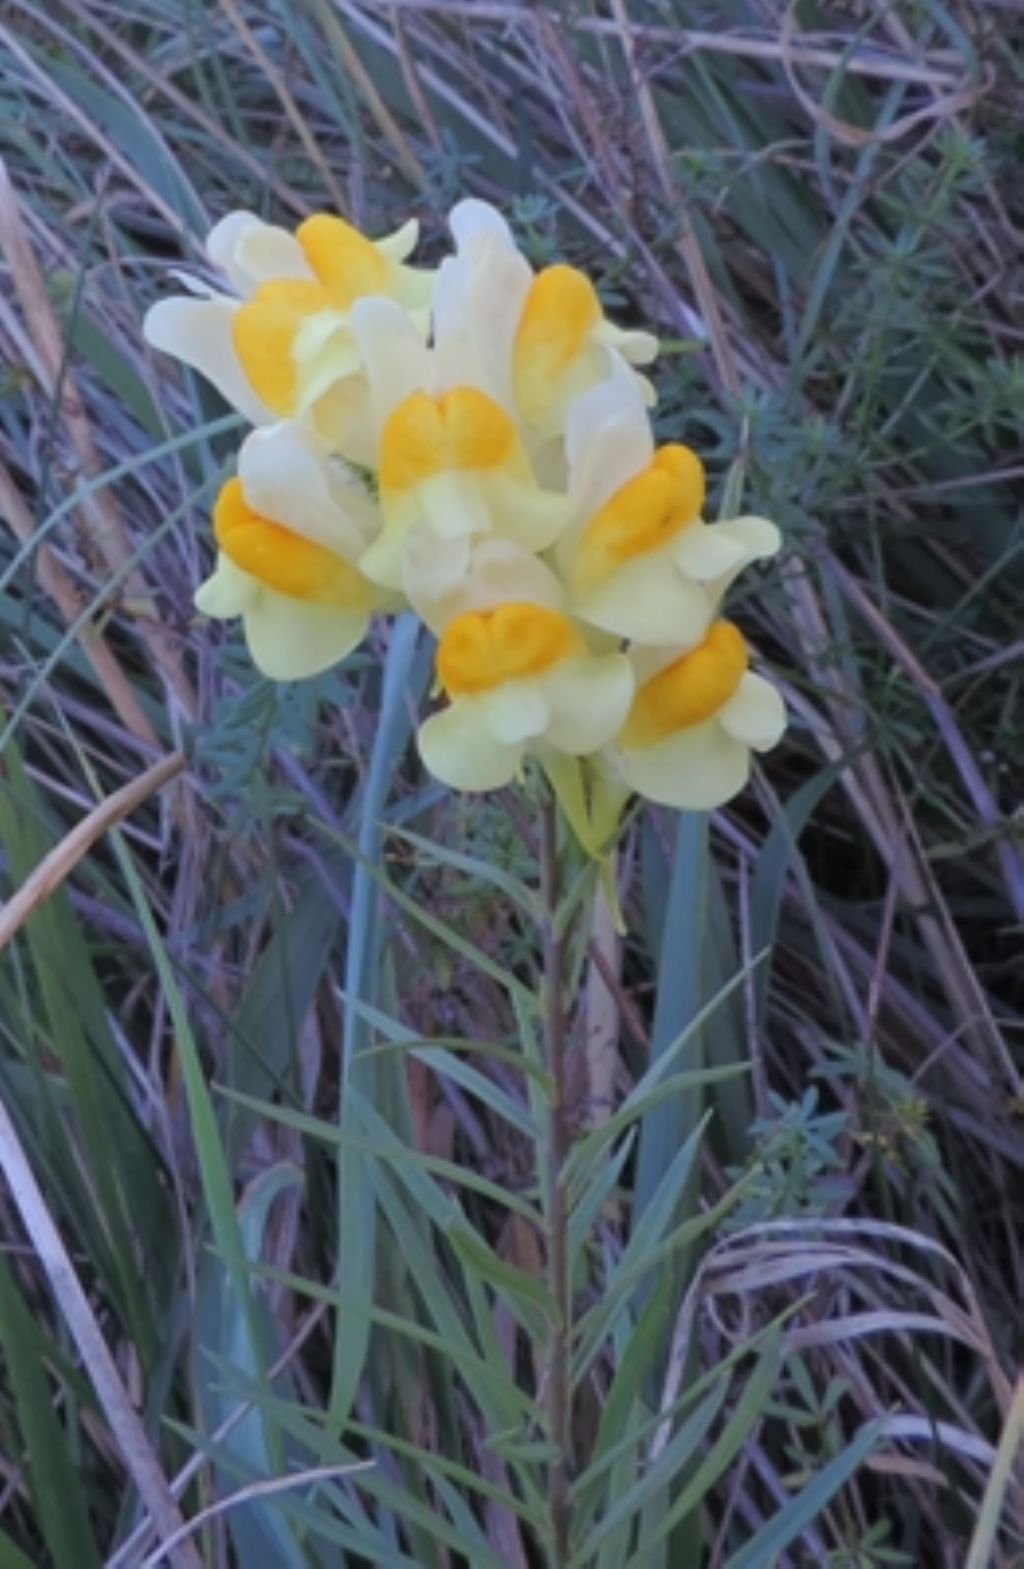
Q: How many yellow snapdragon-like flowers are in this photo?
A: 8